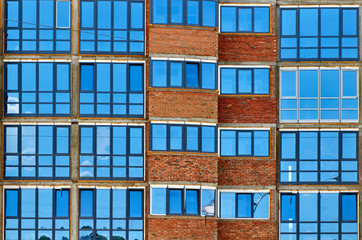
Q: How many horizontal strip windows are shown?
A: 8